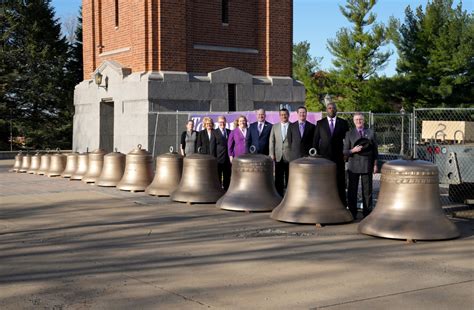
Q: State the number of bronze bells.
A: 15